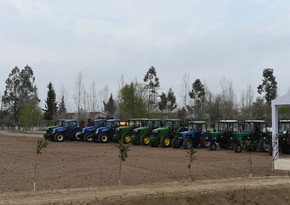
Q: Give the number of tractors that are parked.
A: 11